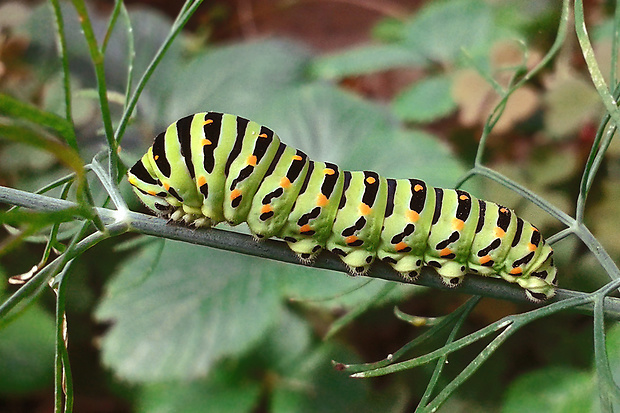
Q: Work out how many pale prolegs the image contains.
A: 5